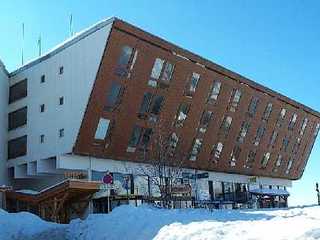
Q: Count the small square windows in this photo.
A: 6